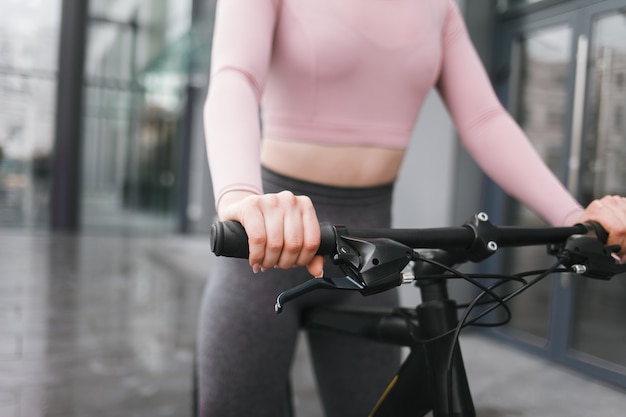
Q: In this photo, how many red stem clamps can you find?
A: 0